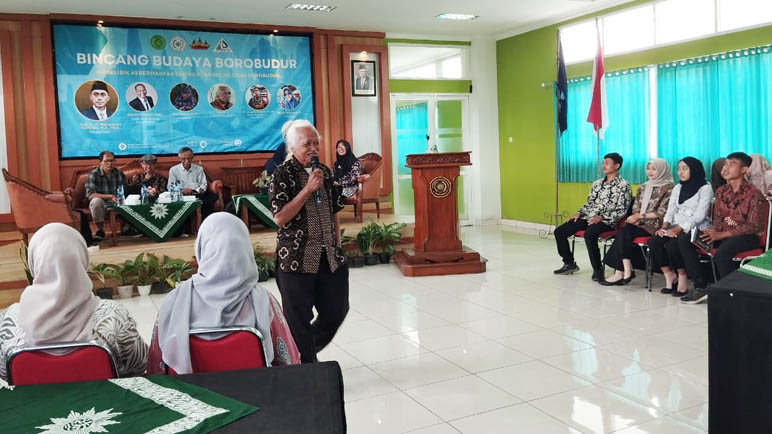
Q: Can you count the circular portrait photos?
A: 6